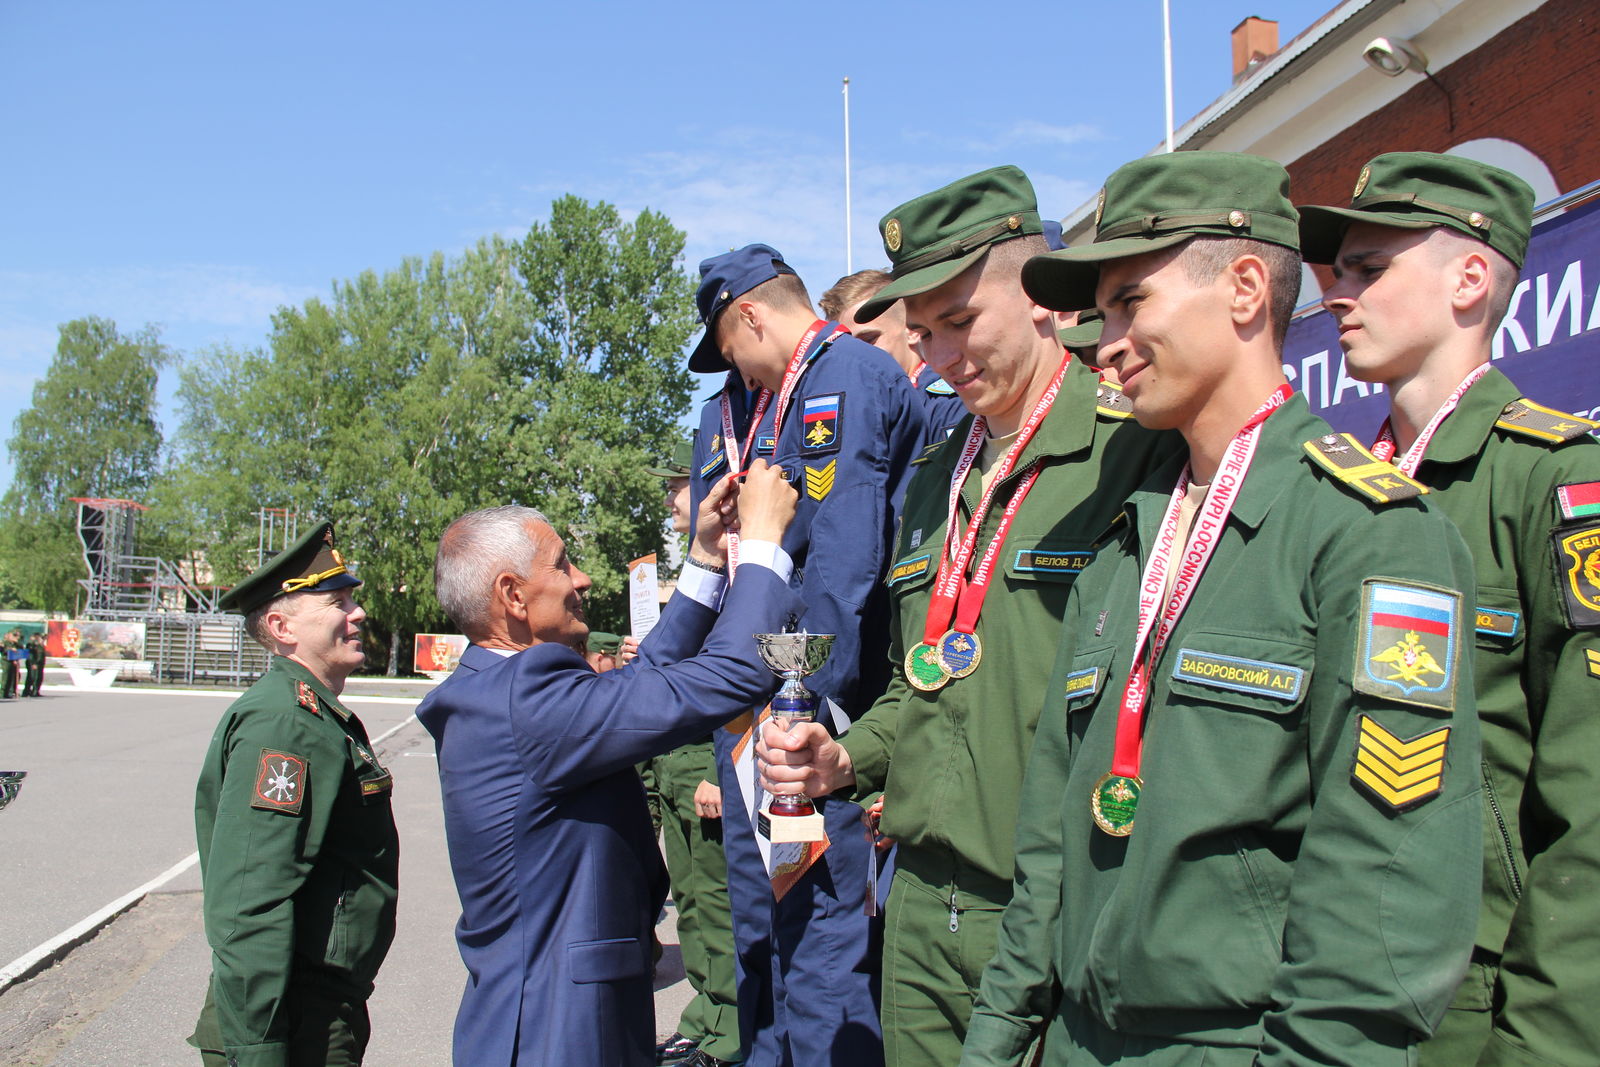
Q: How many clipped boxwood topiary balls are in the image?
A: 0